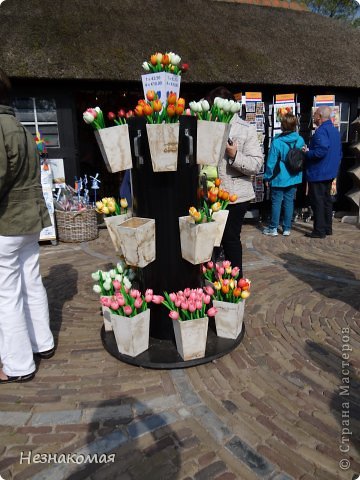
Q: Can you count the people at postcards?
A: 2